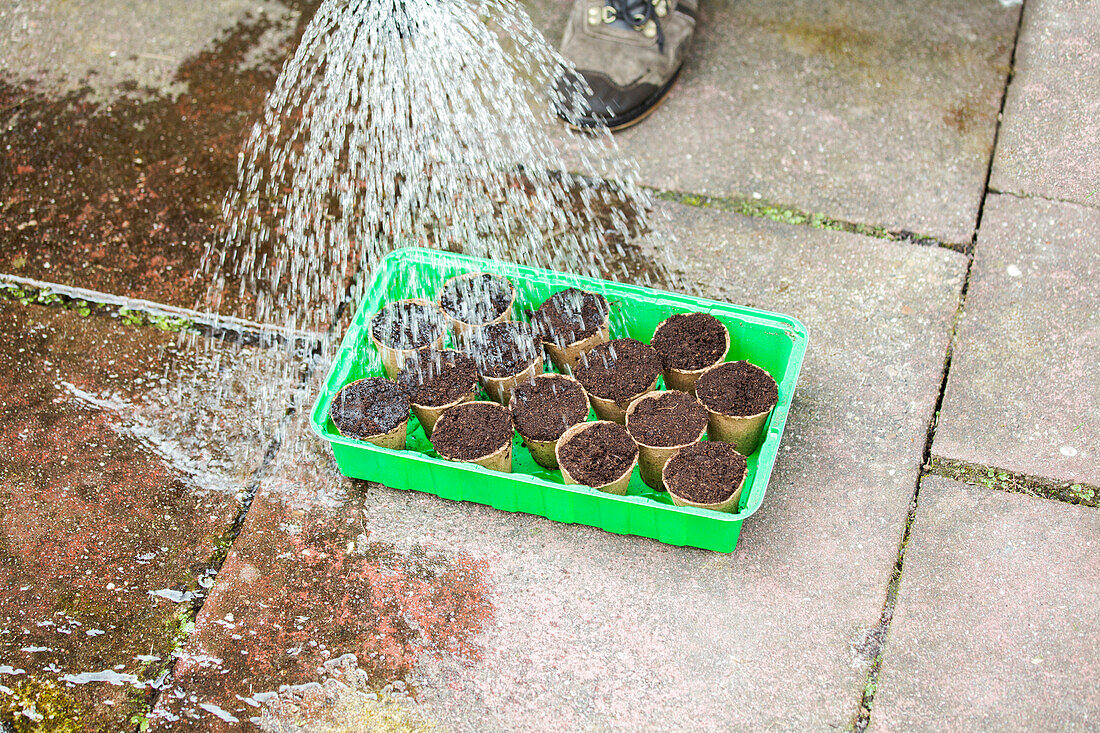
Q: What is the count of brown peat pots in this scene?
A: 14